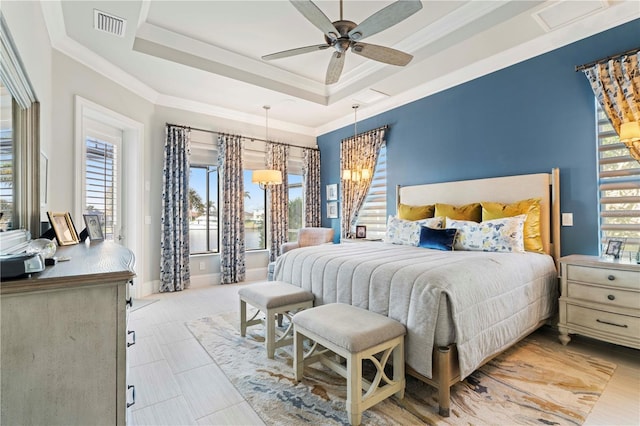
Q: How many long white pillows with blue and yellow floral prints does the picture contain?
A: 2